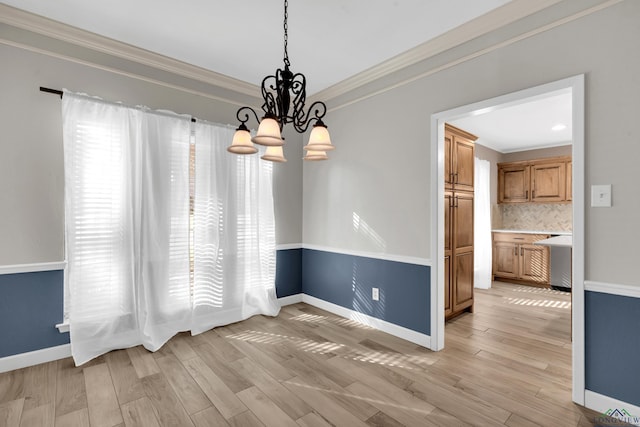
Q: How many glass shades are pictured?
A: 5